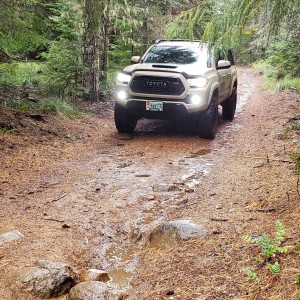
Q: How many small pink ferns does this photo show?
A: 0